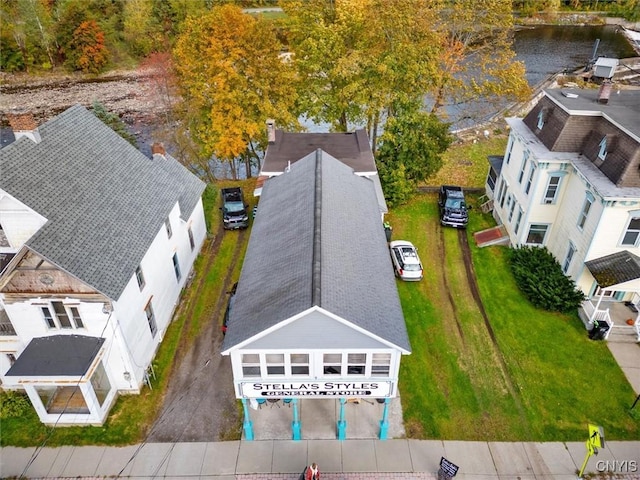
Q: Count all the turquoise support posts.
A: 4